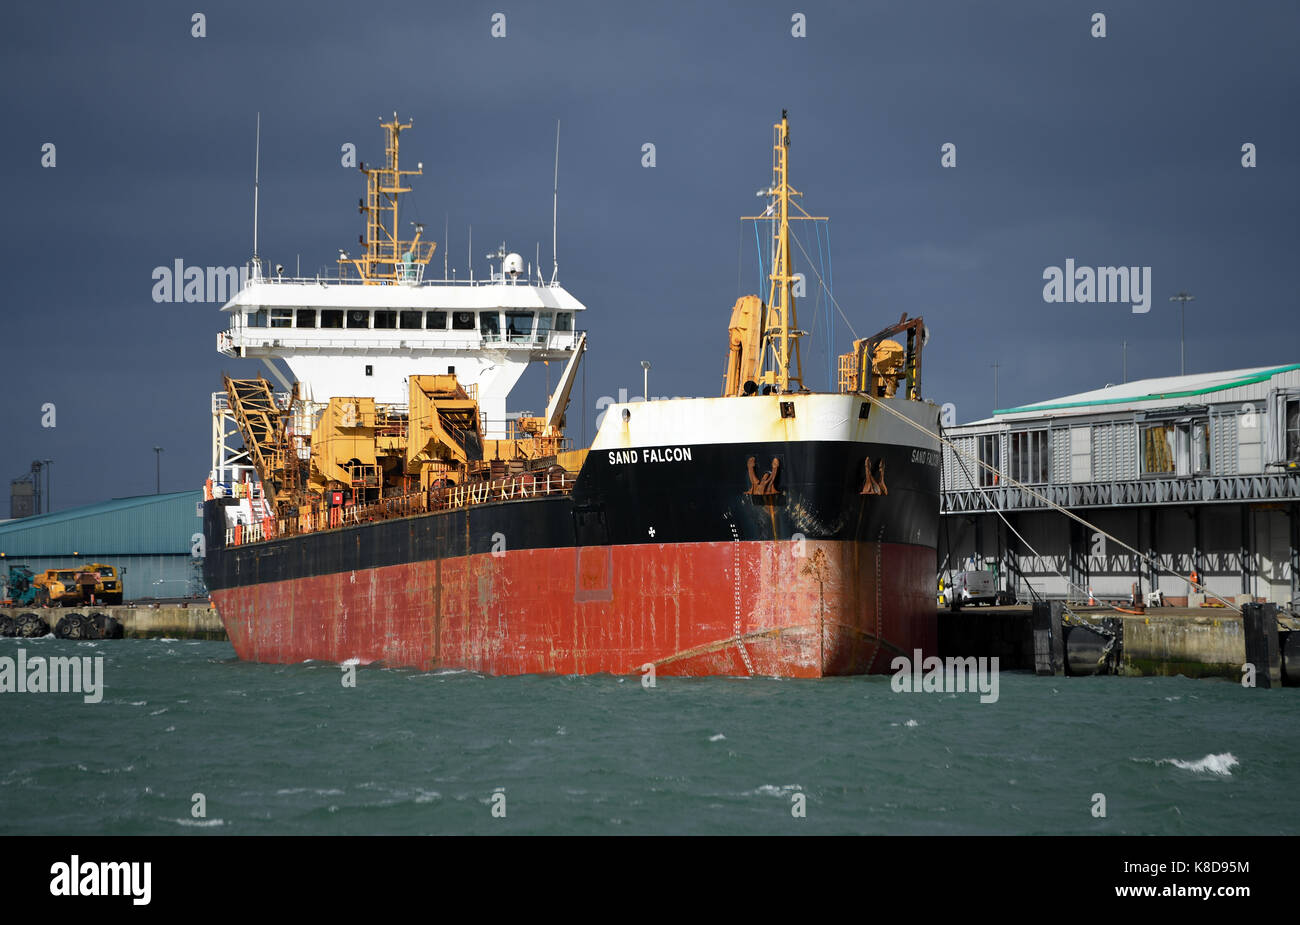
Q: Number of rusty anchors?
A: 2